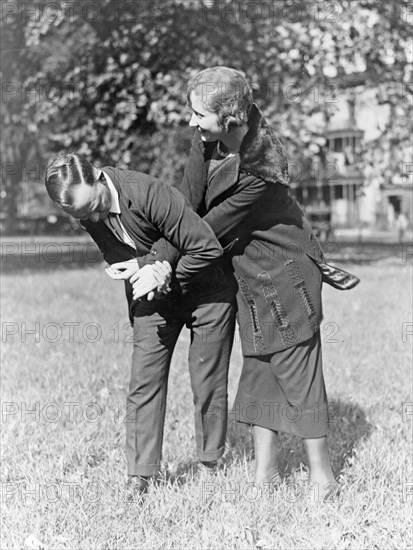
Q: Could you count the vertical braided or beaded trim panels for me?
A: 3